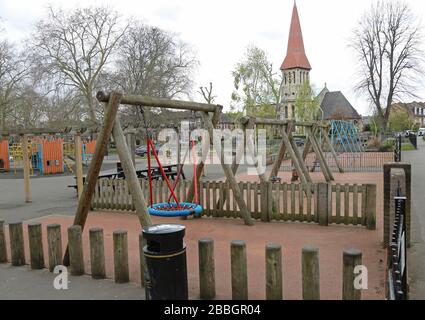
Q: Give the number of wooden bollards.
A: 13